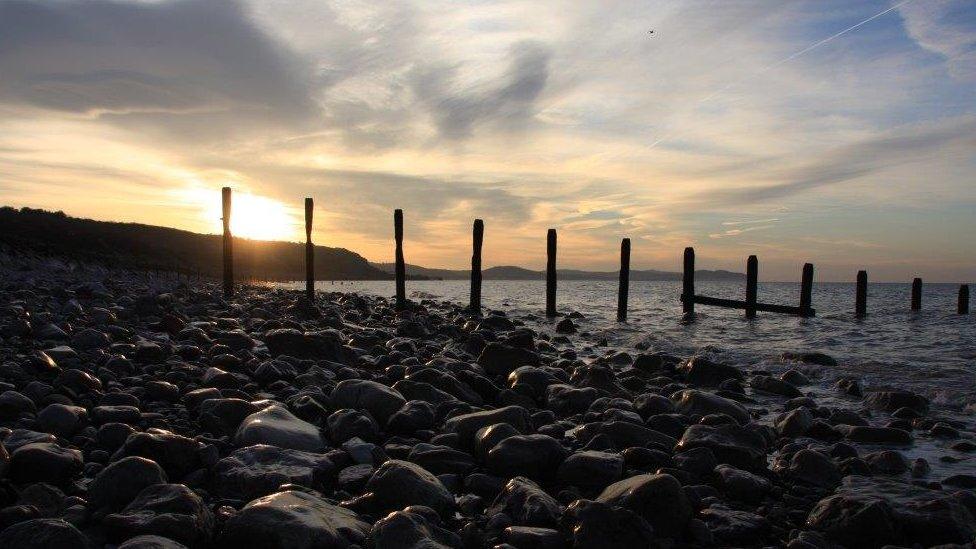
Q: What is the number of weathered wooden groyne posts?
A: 12